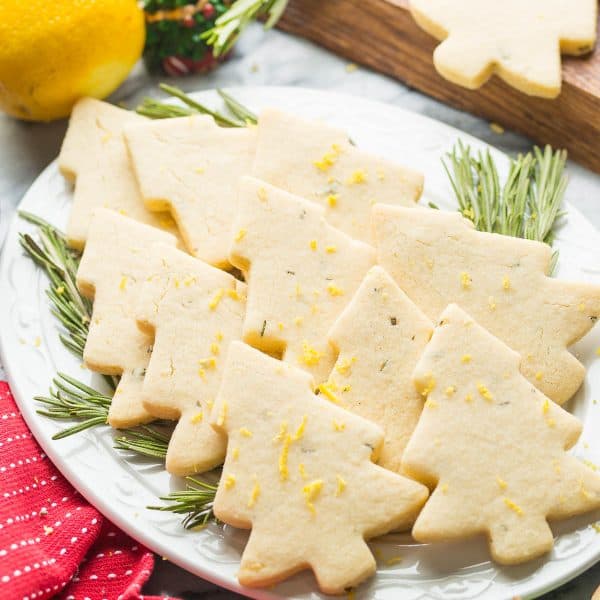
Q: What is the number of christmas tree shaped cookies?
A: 11